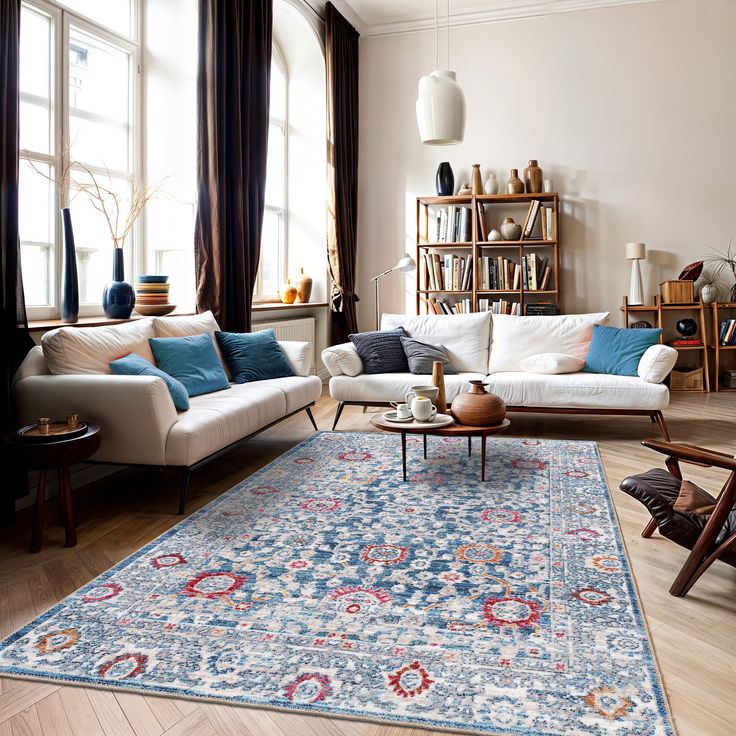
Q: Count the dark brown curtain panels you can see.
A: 3